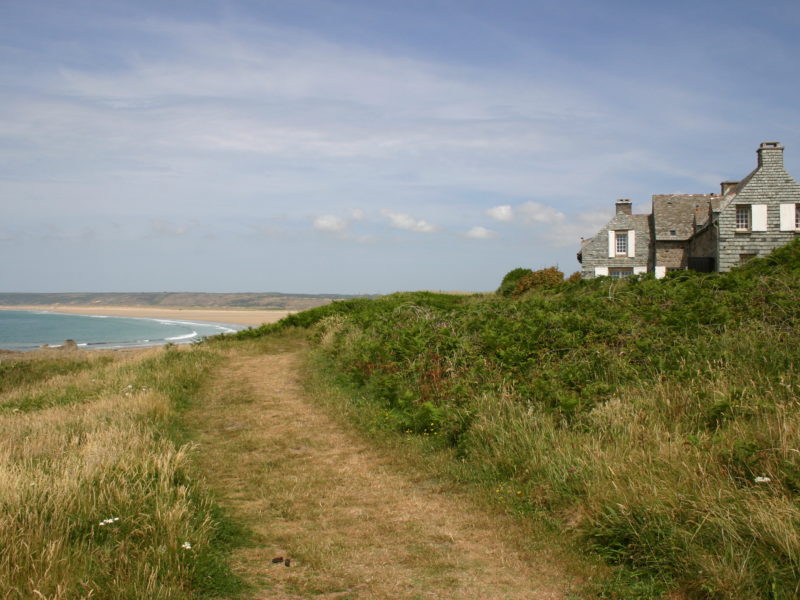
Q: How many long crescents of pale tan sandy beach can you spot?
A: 1